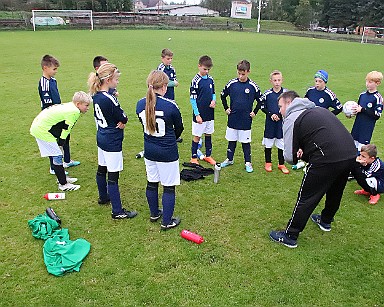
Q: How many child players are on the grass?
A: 12